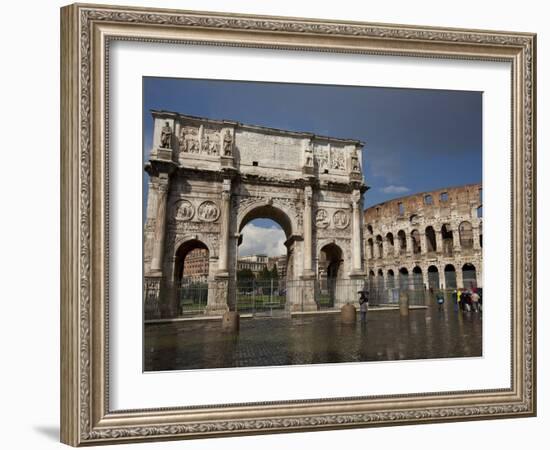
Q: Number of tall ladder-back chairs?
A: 0